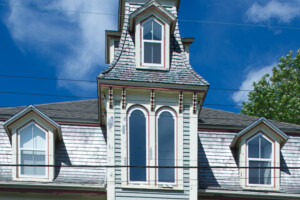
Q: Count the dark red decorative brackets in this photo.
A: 5